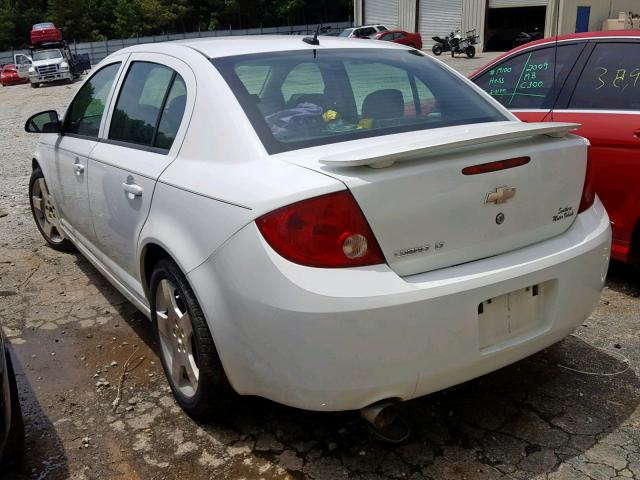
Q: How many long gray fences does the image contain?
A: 1